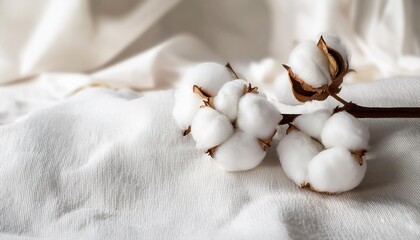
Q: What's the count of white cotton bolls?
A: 3